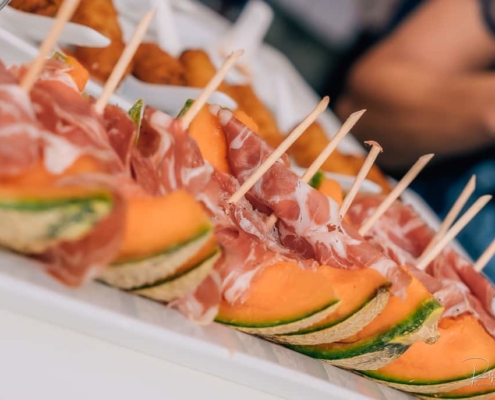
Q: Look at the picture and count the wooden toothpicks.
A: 10